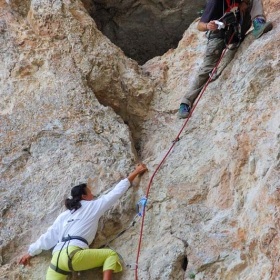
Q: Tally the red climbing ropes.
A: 1